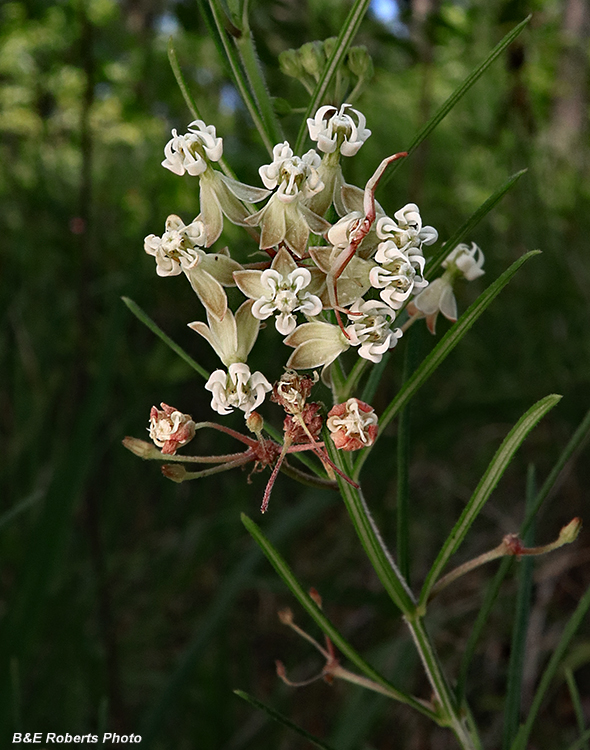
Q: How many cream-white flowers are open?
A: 10